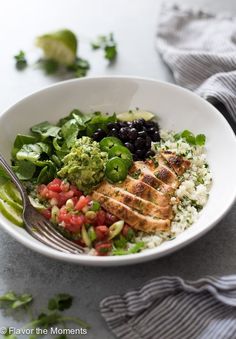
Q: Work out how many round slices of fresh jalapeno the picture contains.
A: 3